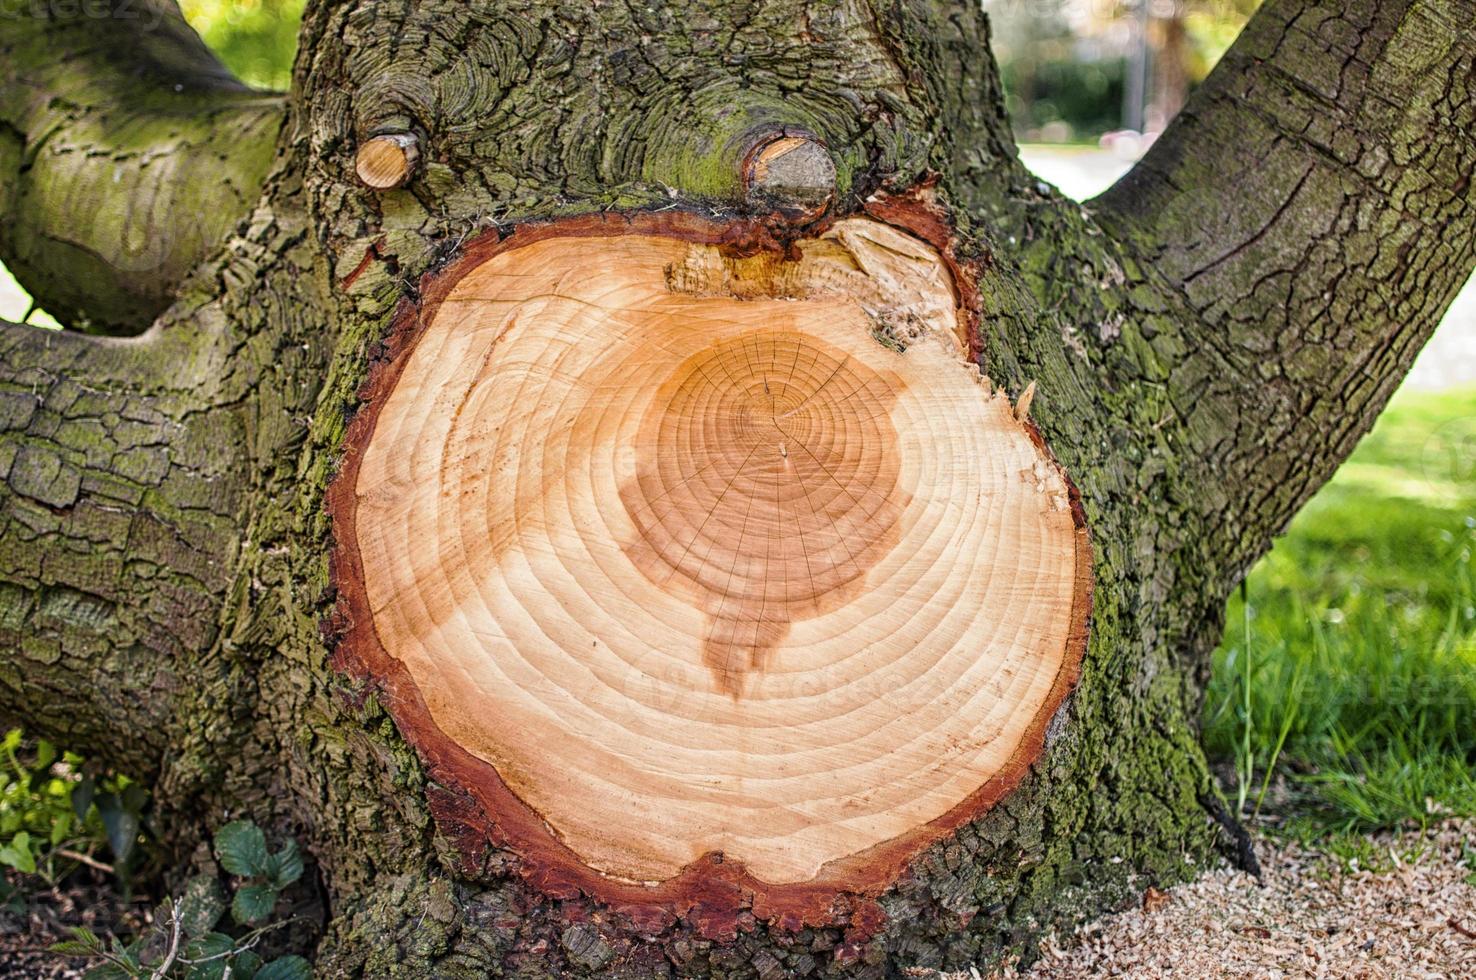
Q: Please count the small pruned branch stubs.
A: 2